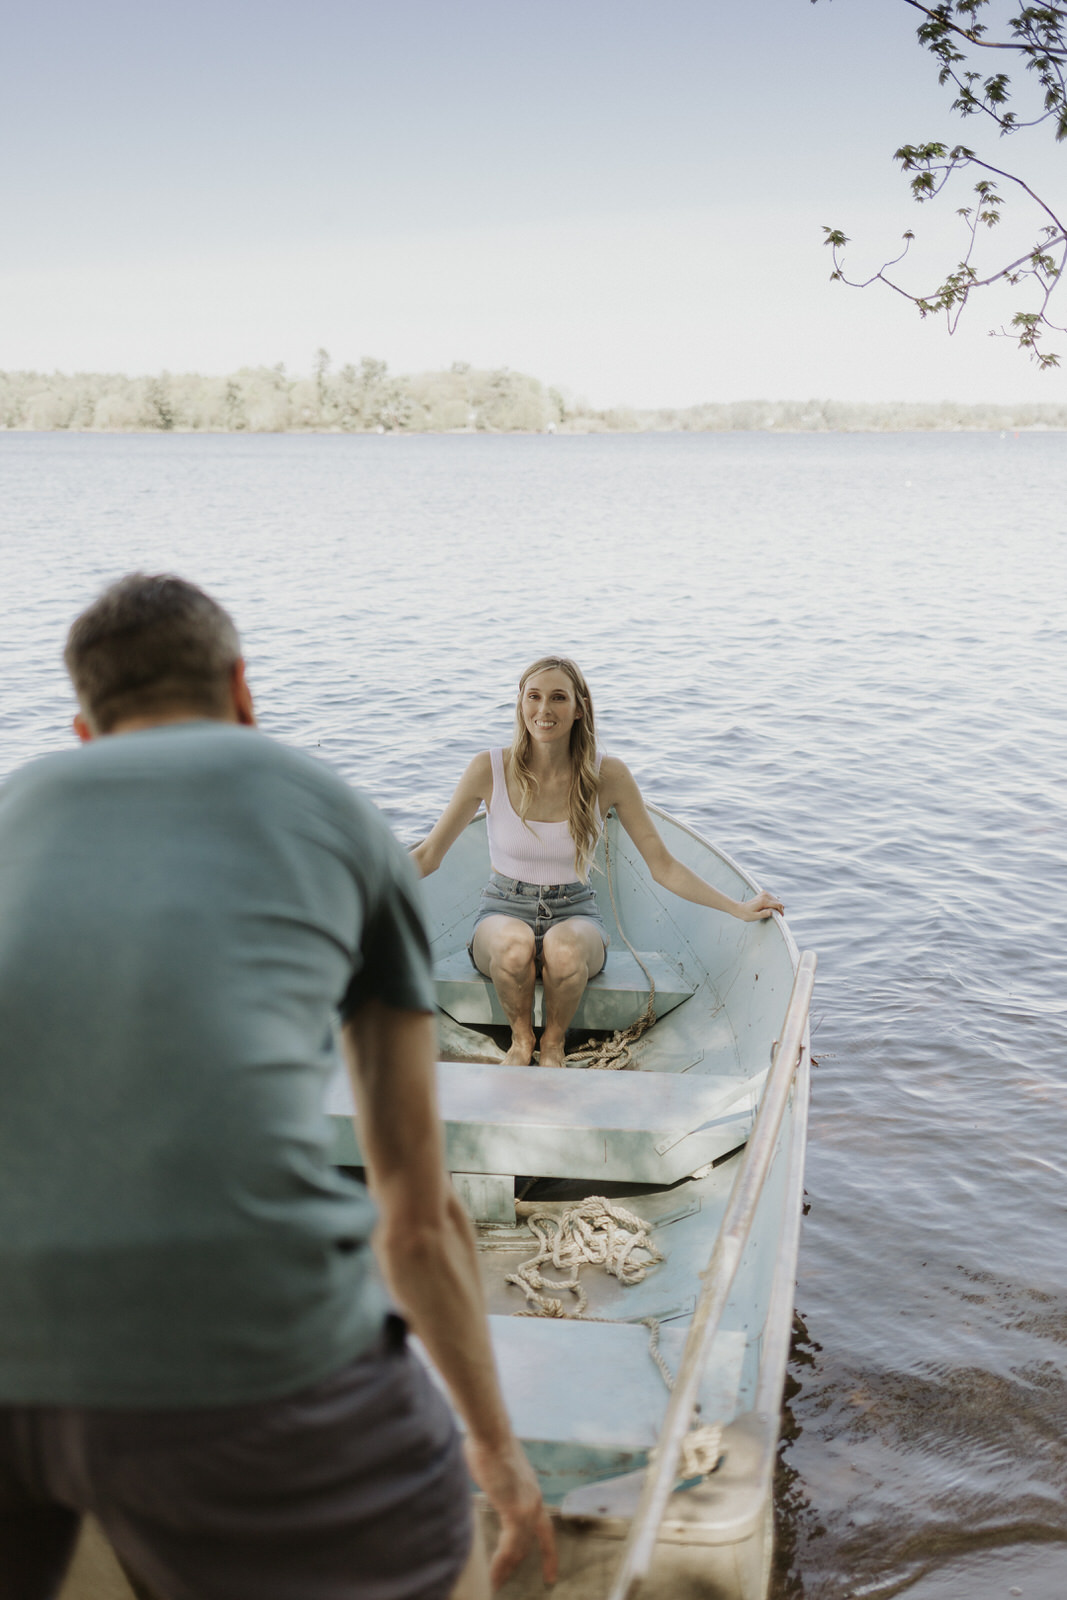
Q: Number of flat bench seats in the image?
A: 3